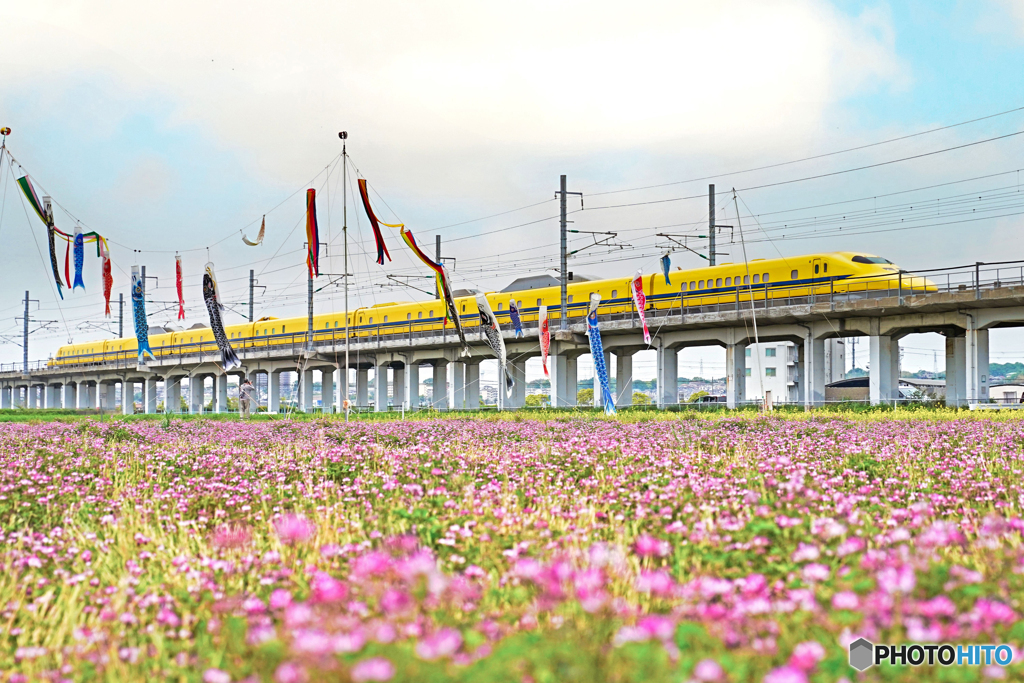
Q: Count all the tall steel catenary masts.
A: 8